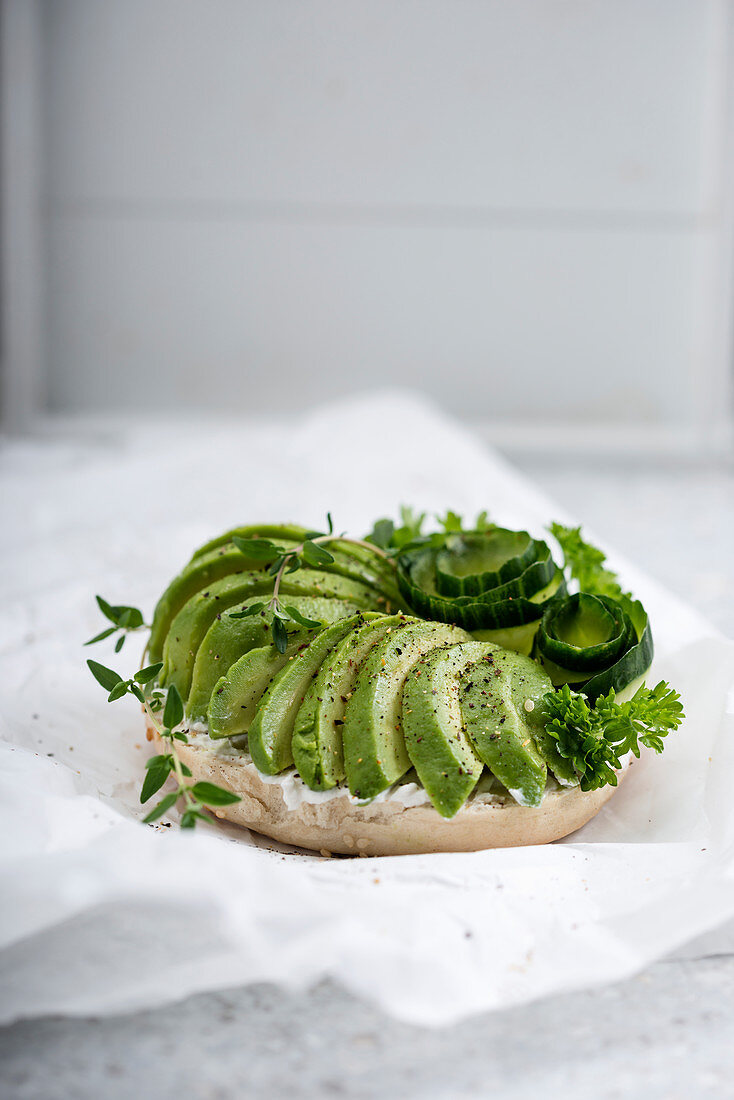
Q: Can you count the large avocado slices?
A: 11